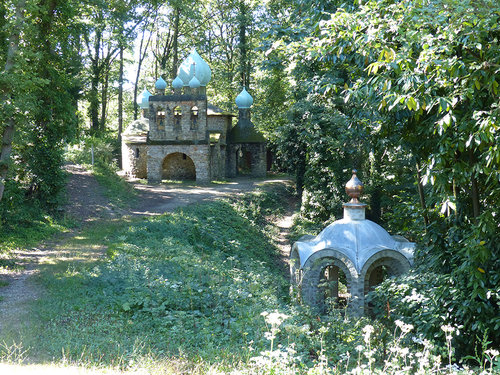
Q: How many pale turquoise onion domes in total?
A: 6